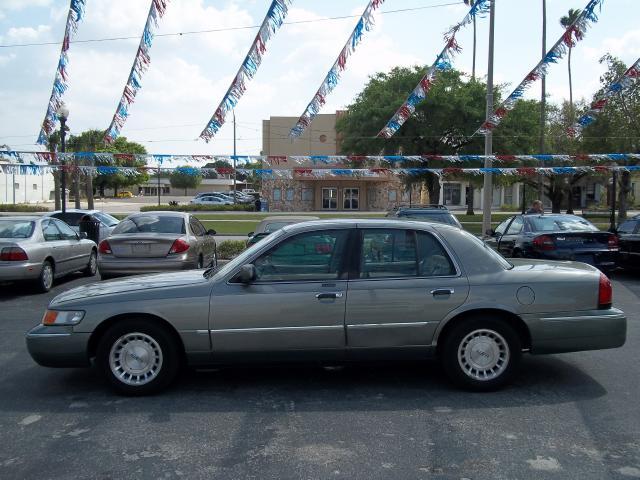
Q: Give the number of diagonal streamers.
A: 7